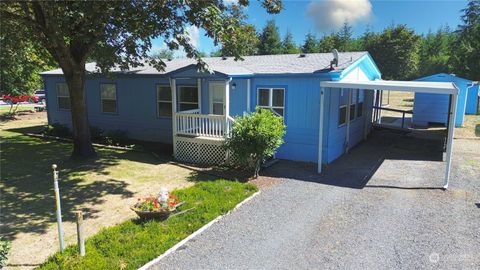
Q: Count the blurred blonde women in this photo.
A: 0